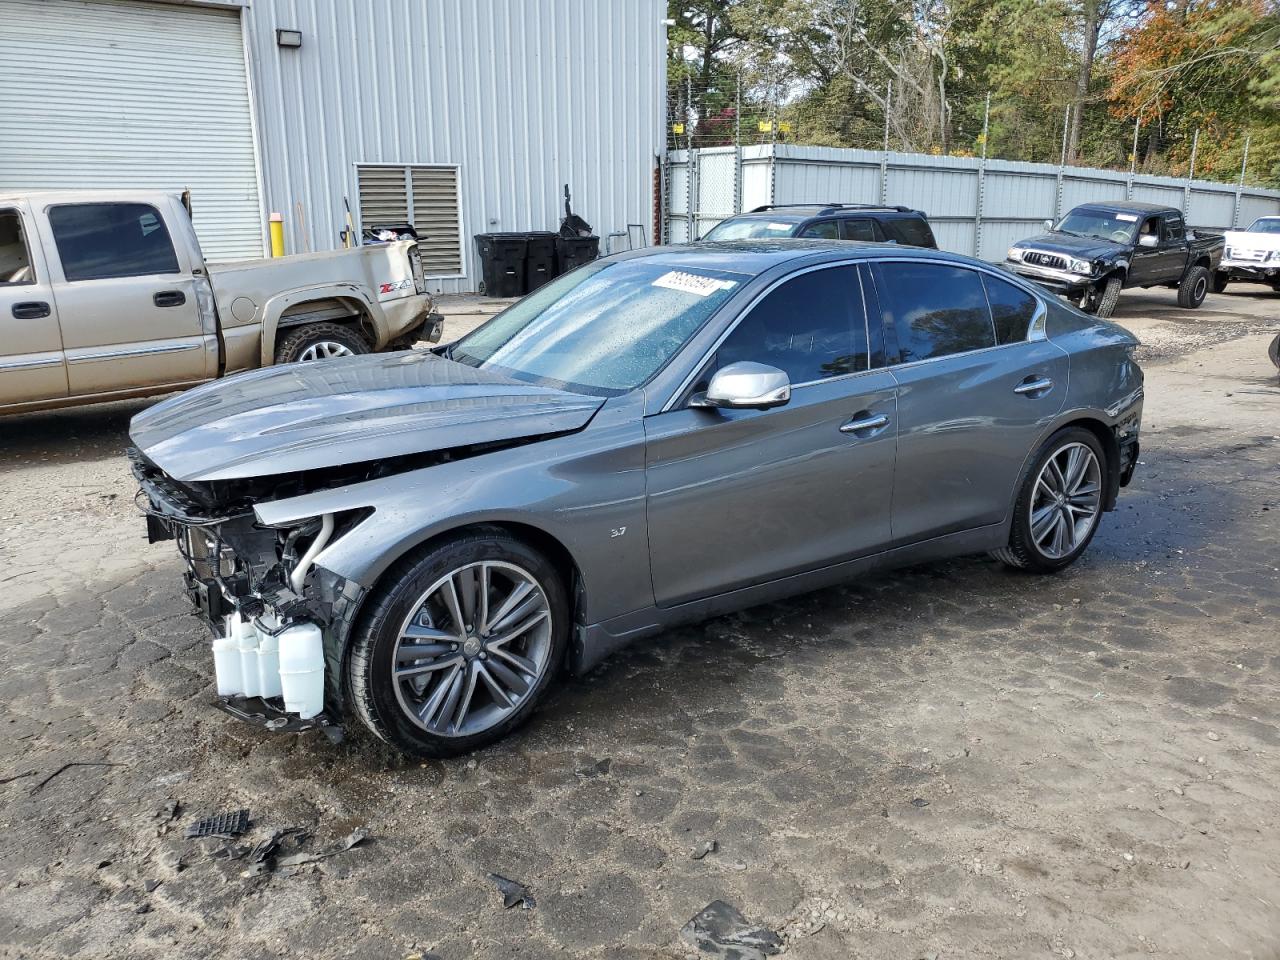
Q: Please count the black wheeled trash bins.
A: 3